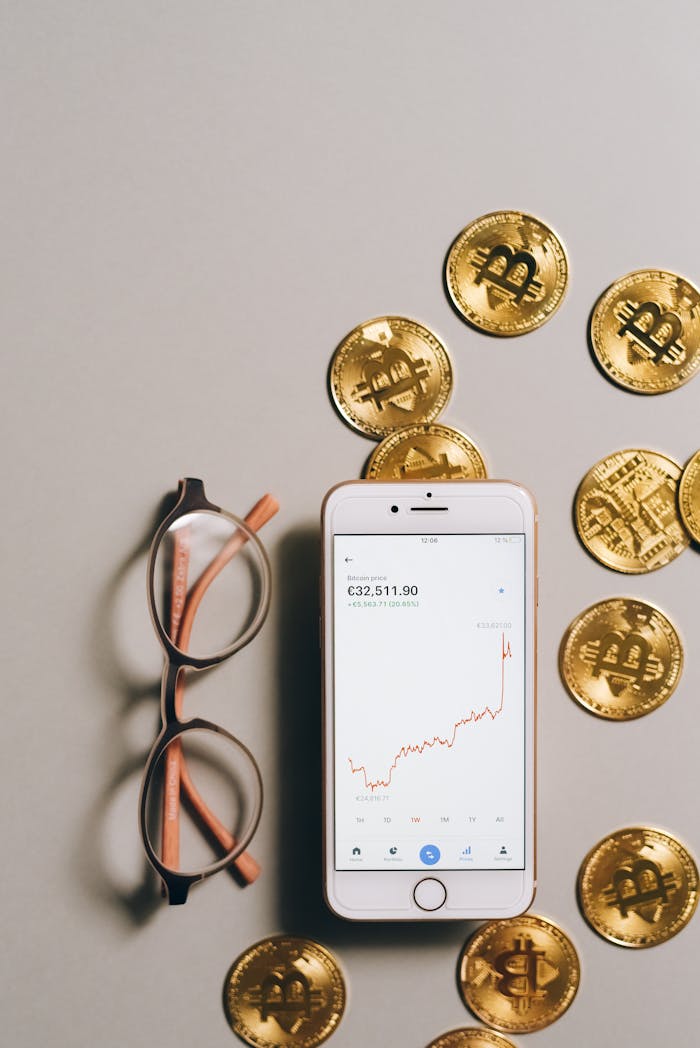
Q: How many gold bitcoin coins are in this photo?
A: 11